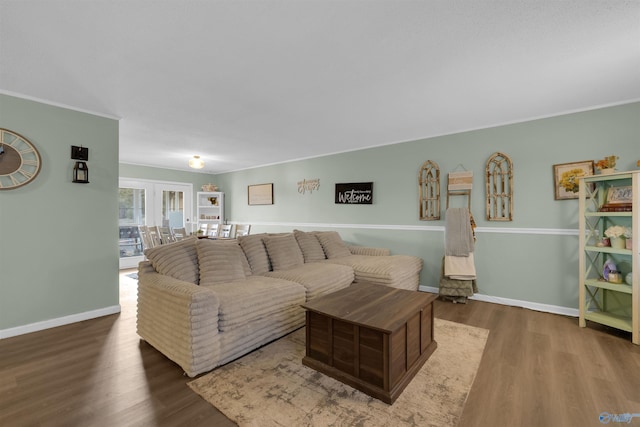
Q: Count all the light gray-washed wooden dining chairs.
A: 8